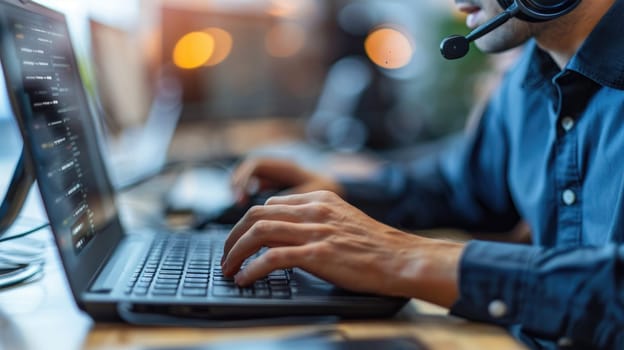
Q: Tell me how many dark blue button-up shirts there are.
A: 1